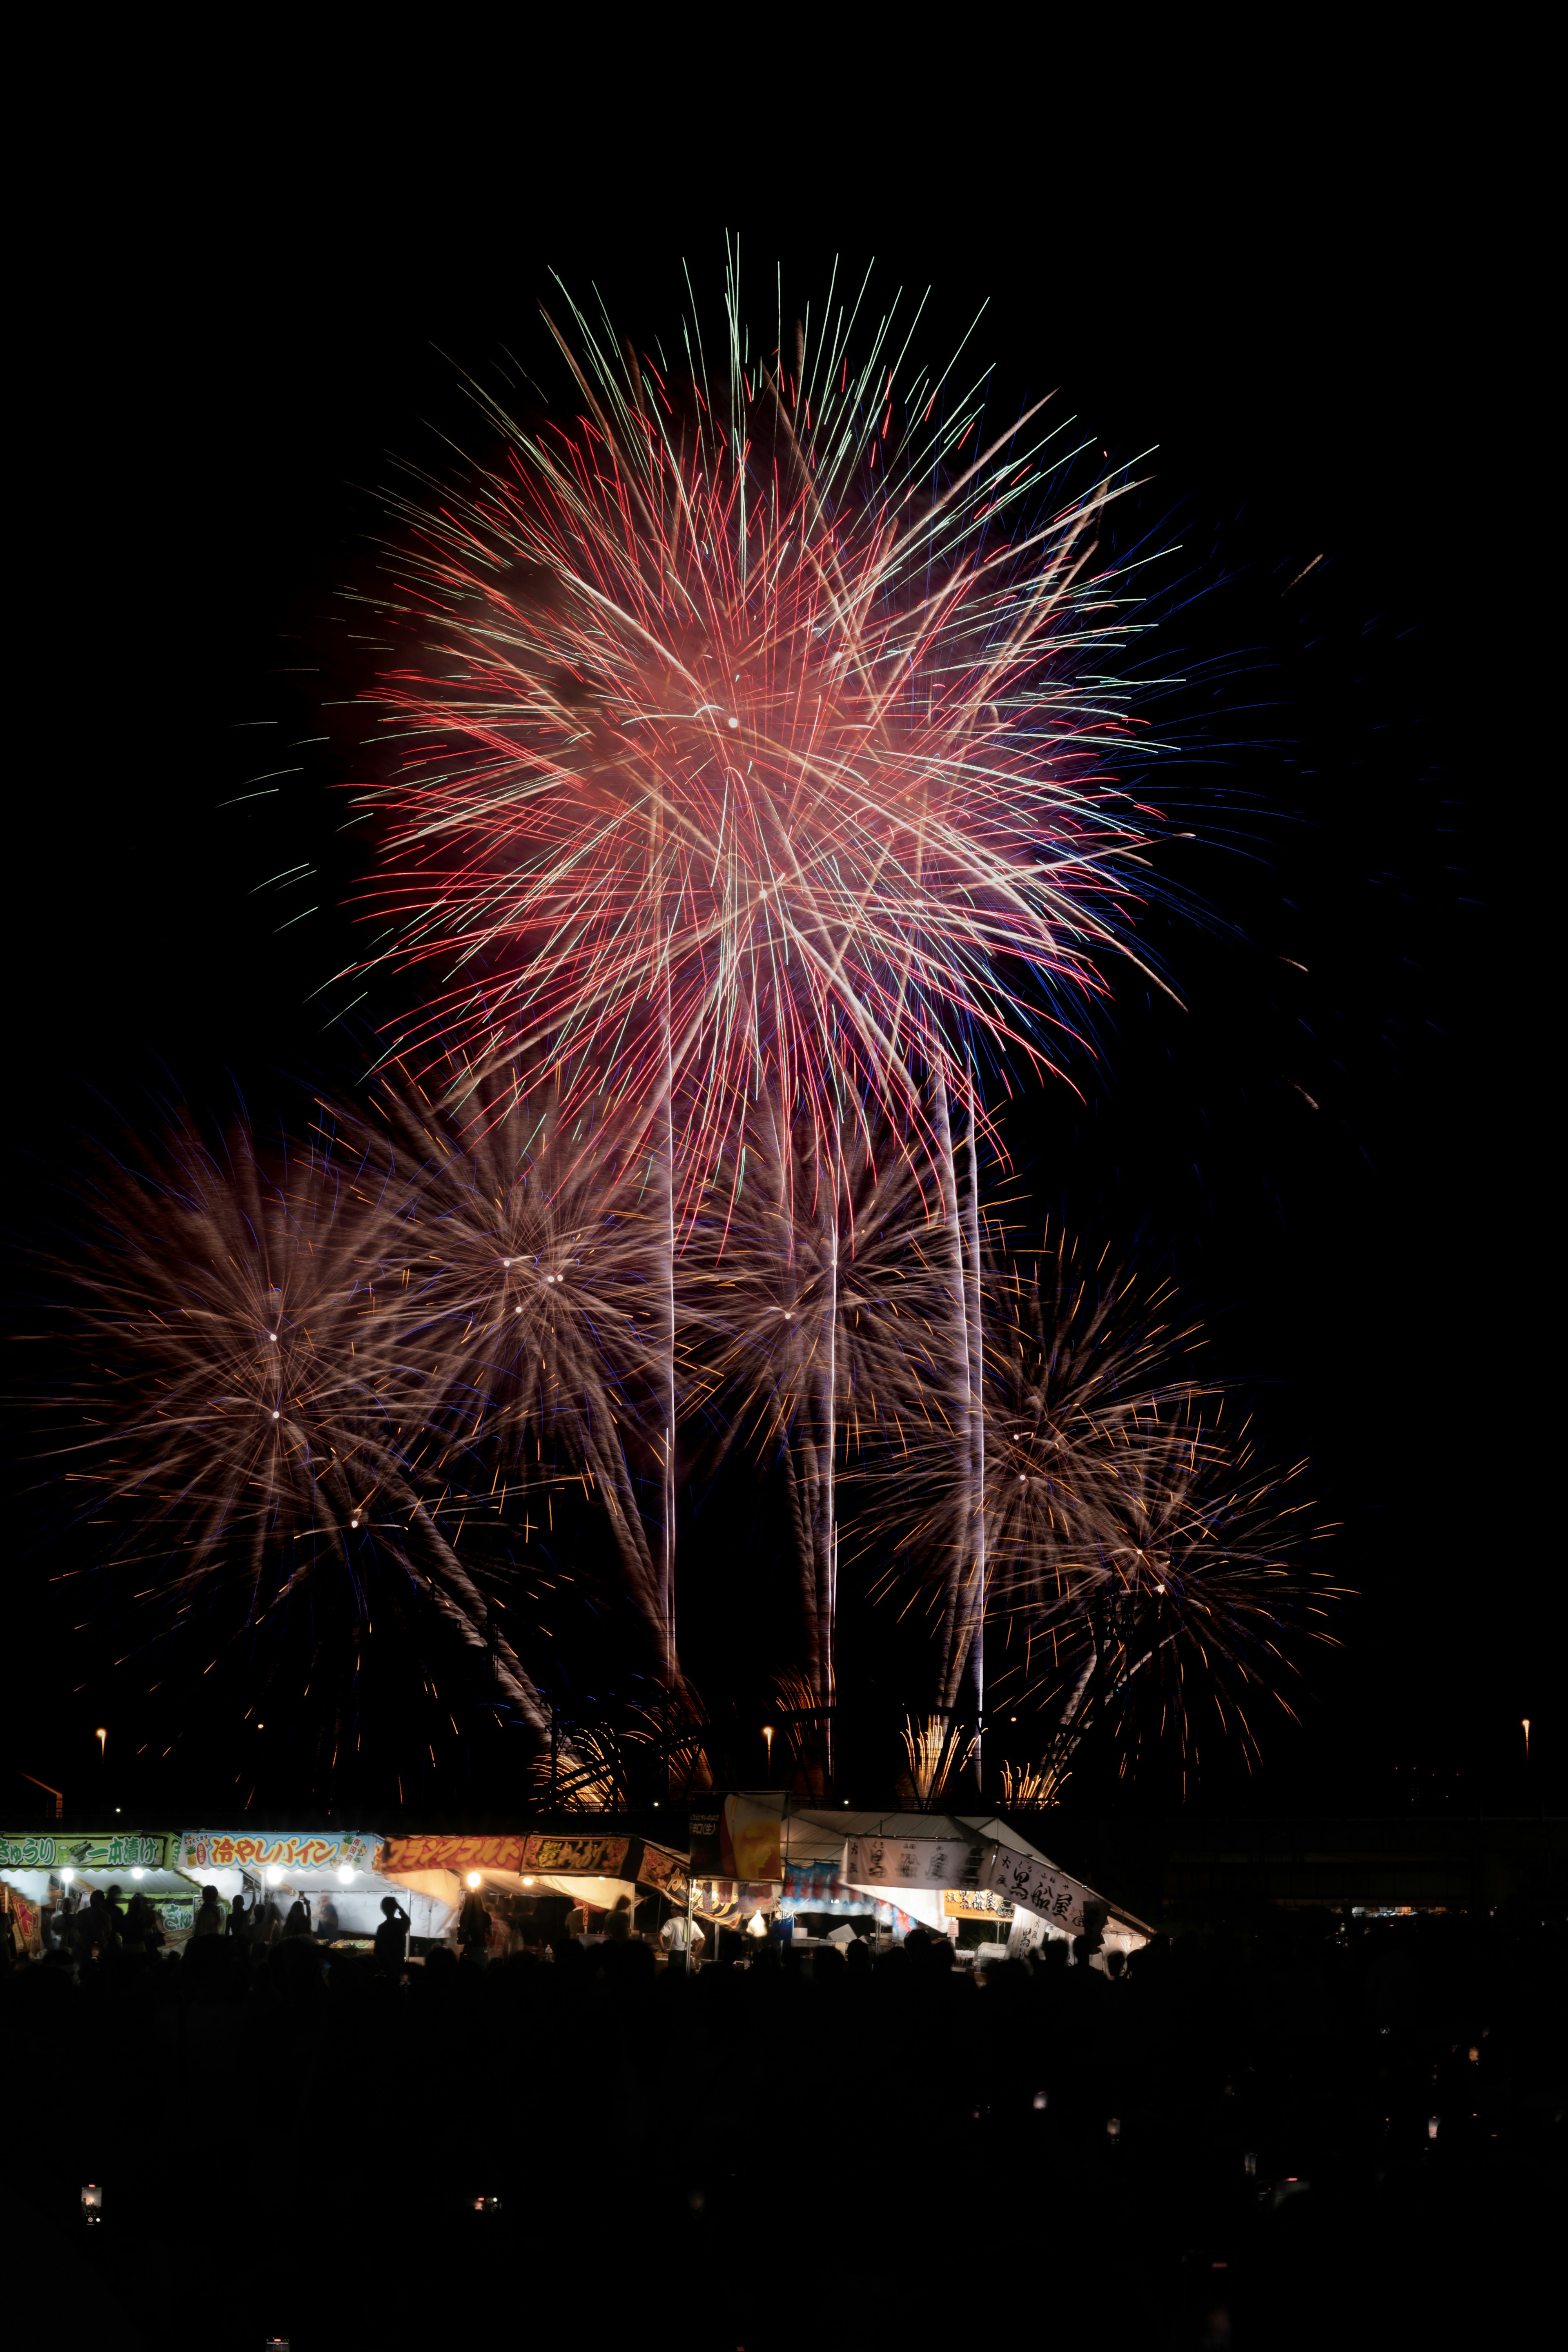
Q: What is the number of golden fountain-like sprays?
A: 5